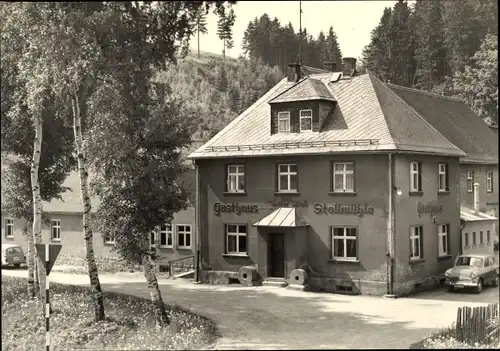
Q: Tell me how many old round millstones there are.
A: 2